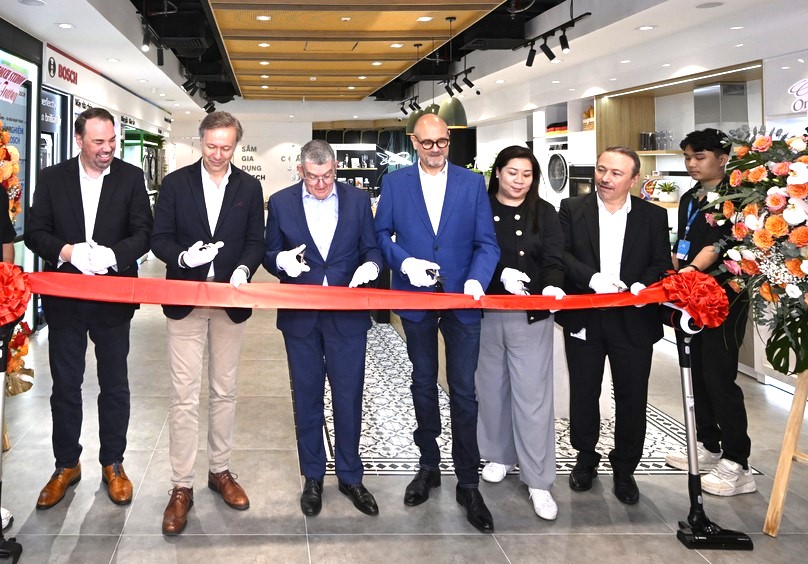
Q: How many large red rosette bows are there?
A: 2